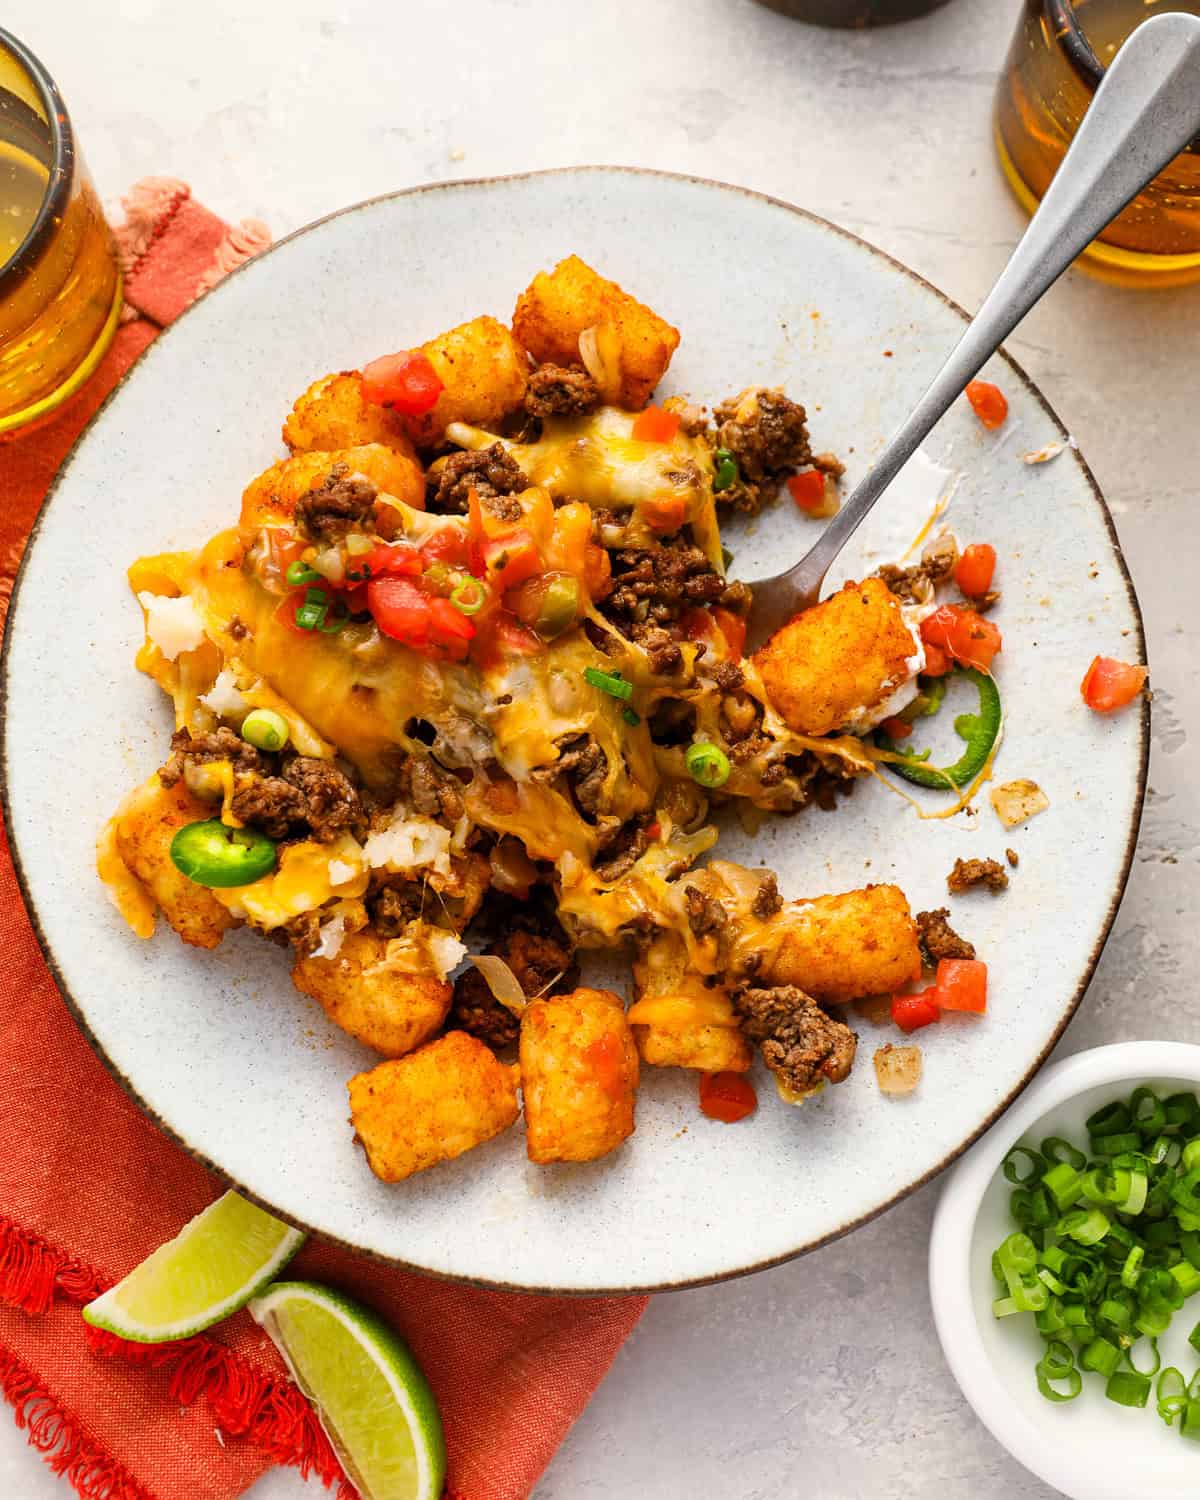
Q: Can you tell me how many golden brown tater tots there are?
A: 11